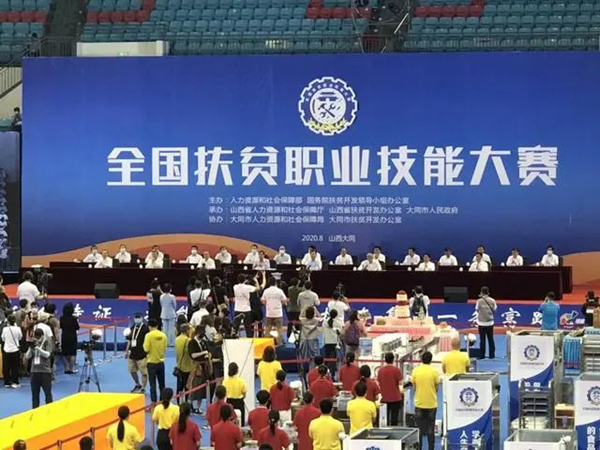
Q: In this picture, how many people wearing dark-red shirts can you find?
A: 12